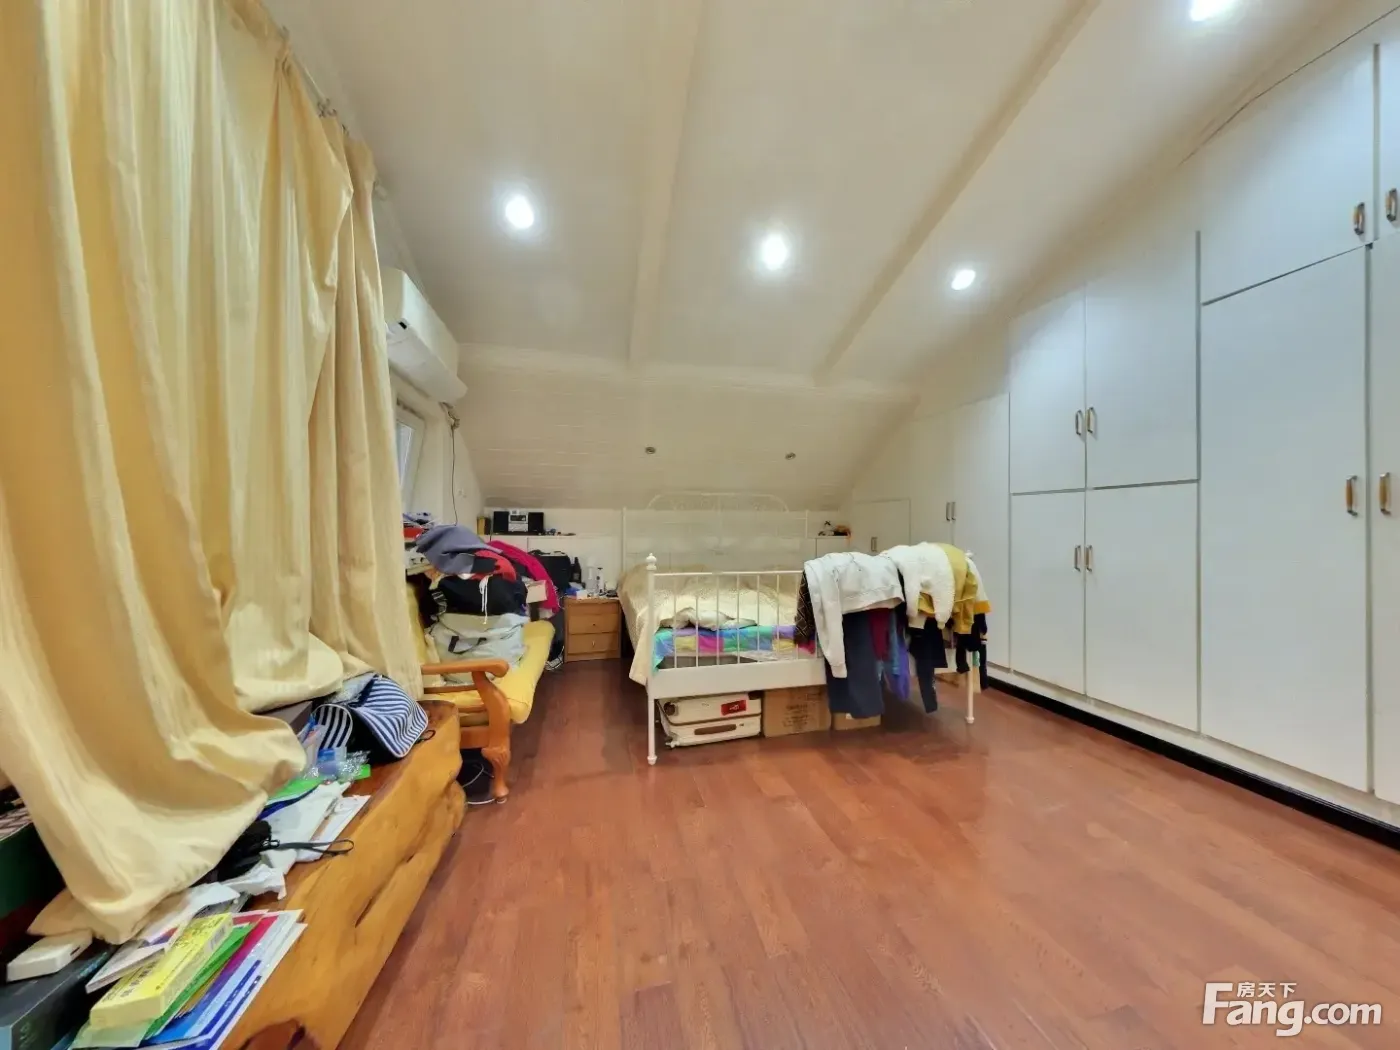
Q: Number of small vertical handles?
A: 11